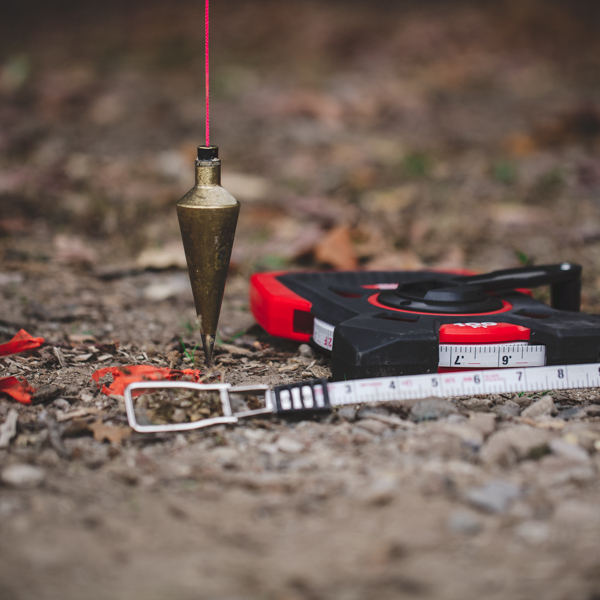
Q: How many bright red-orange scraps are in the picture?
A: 3